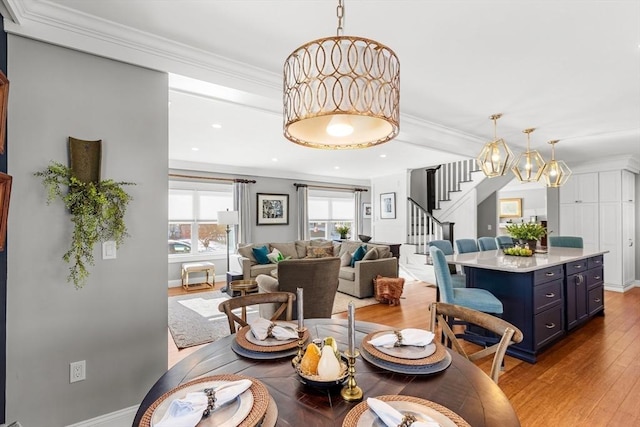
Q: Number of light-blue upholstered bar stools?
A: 6